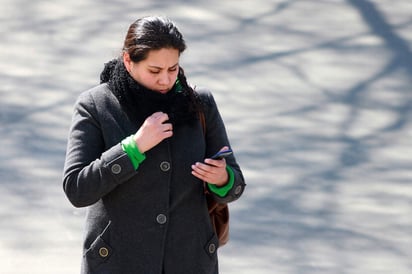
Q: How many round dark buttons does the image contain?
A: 6